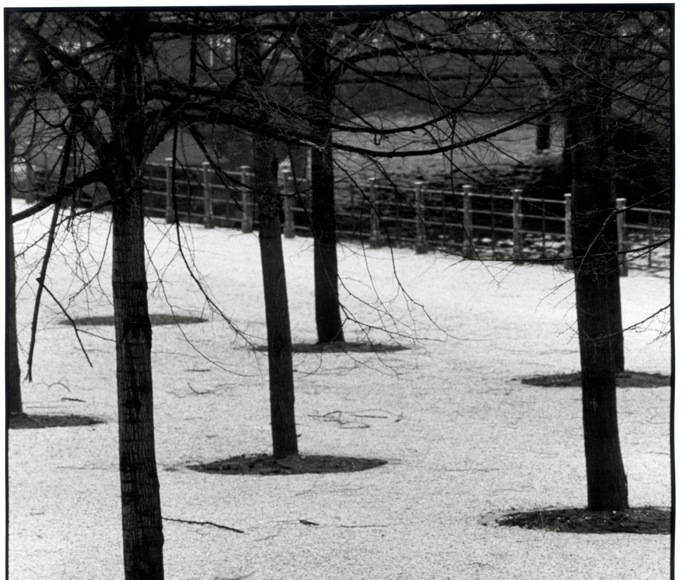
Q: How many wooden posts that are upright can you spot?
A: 10